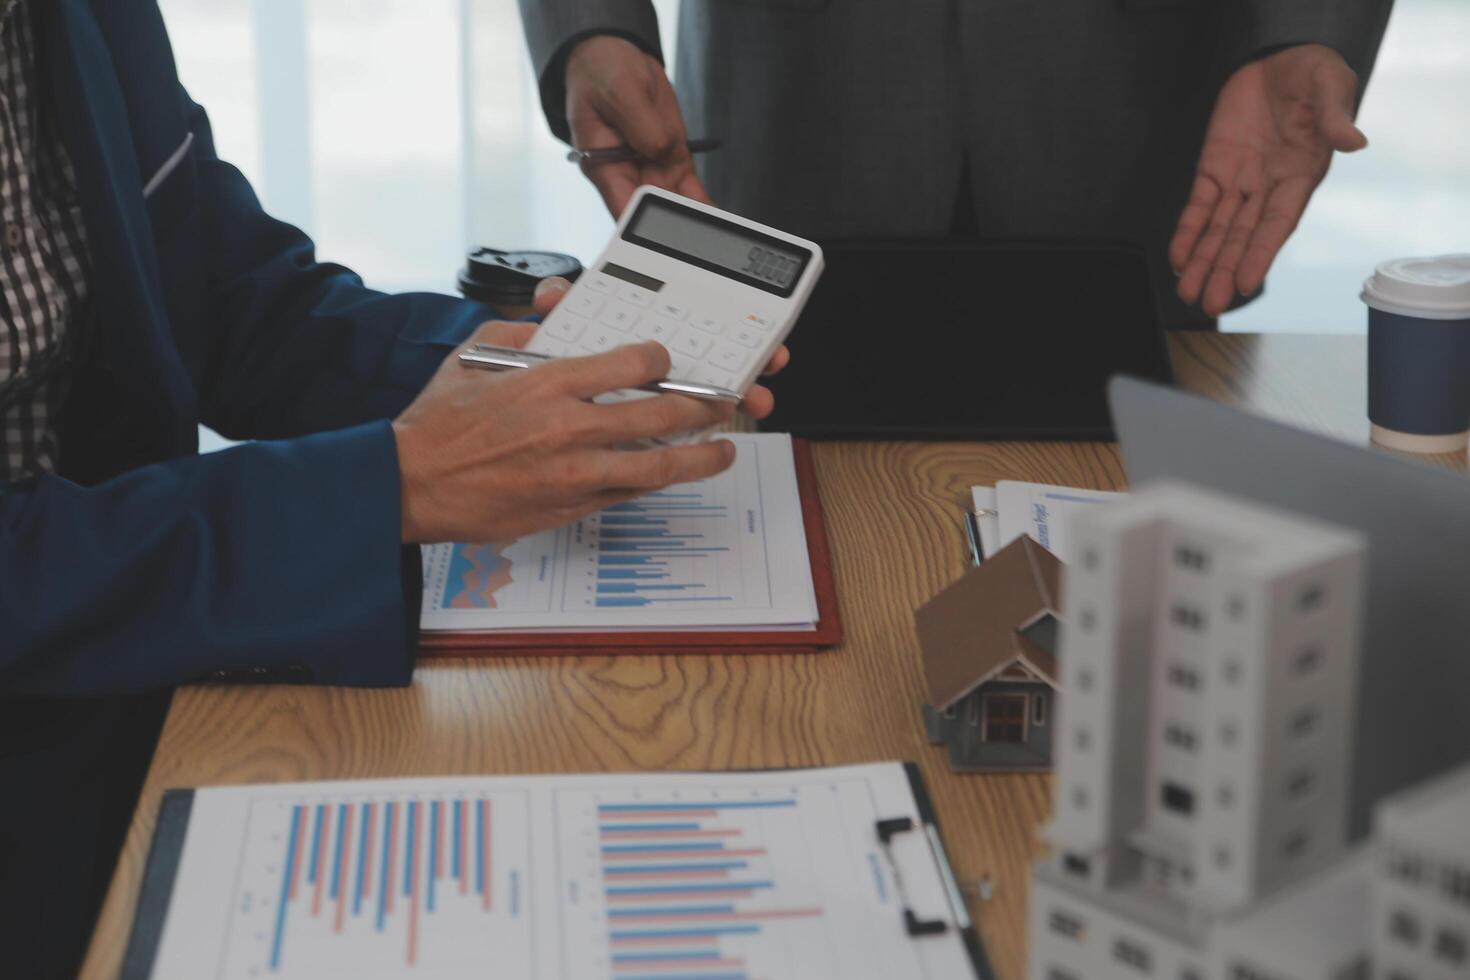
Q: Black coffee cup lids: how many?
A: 1